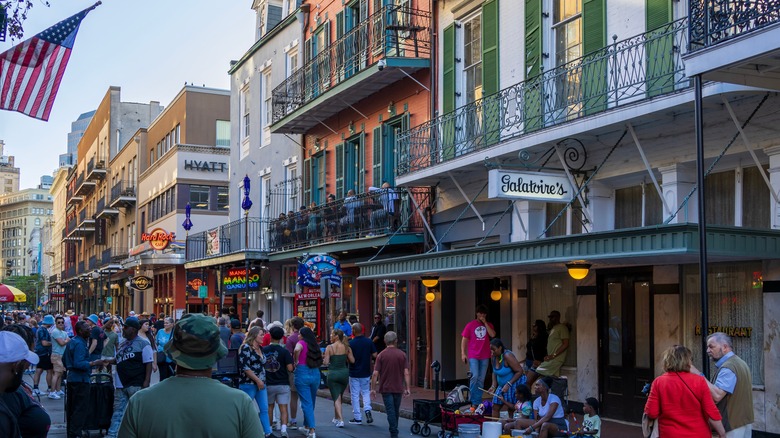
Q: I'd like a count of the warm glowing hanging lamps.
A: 4